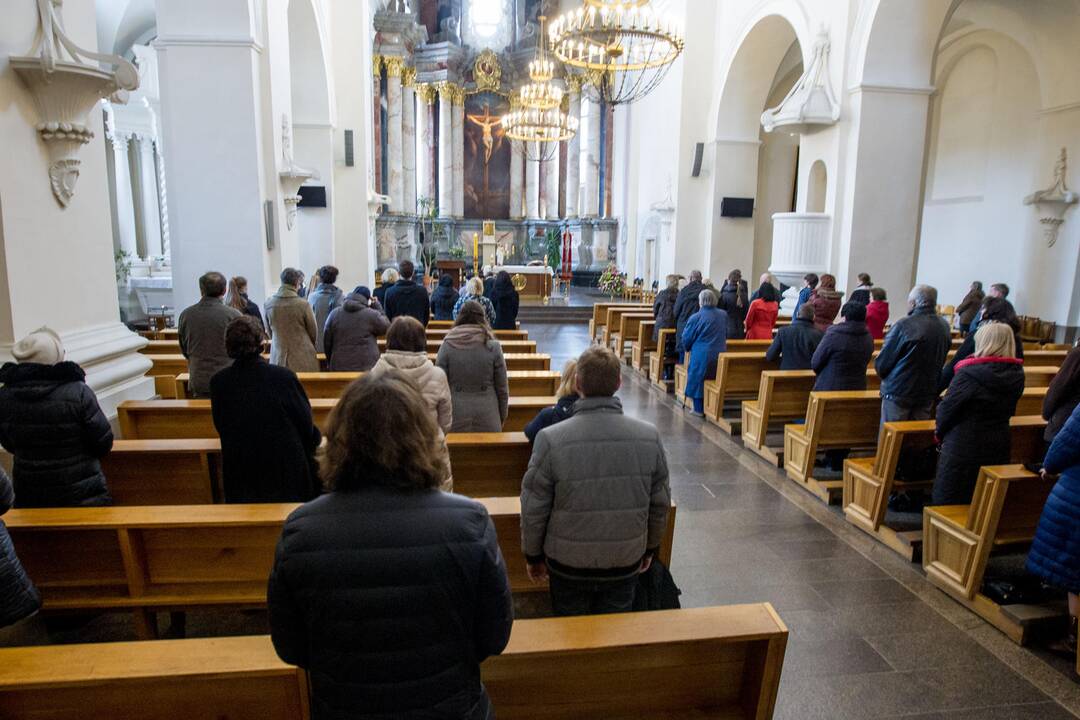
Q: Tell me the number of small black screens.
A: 2